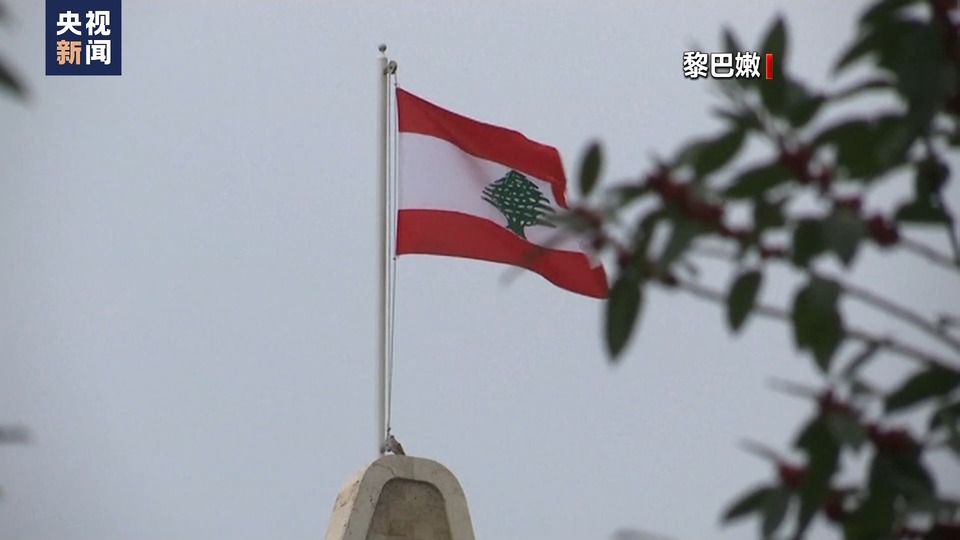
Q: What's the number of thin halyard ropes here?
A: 2